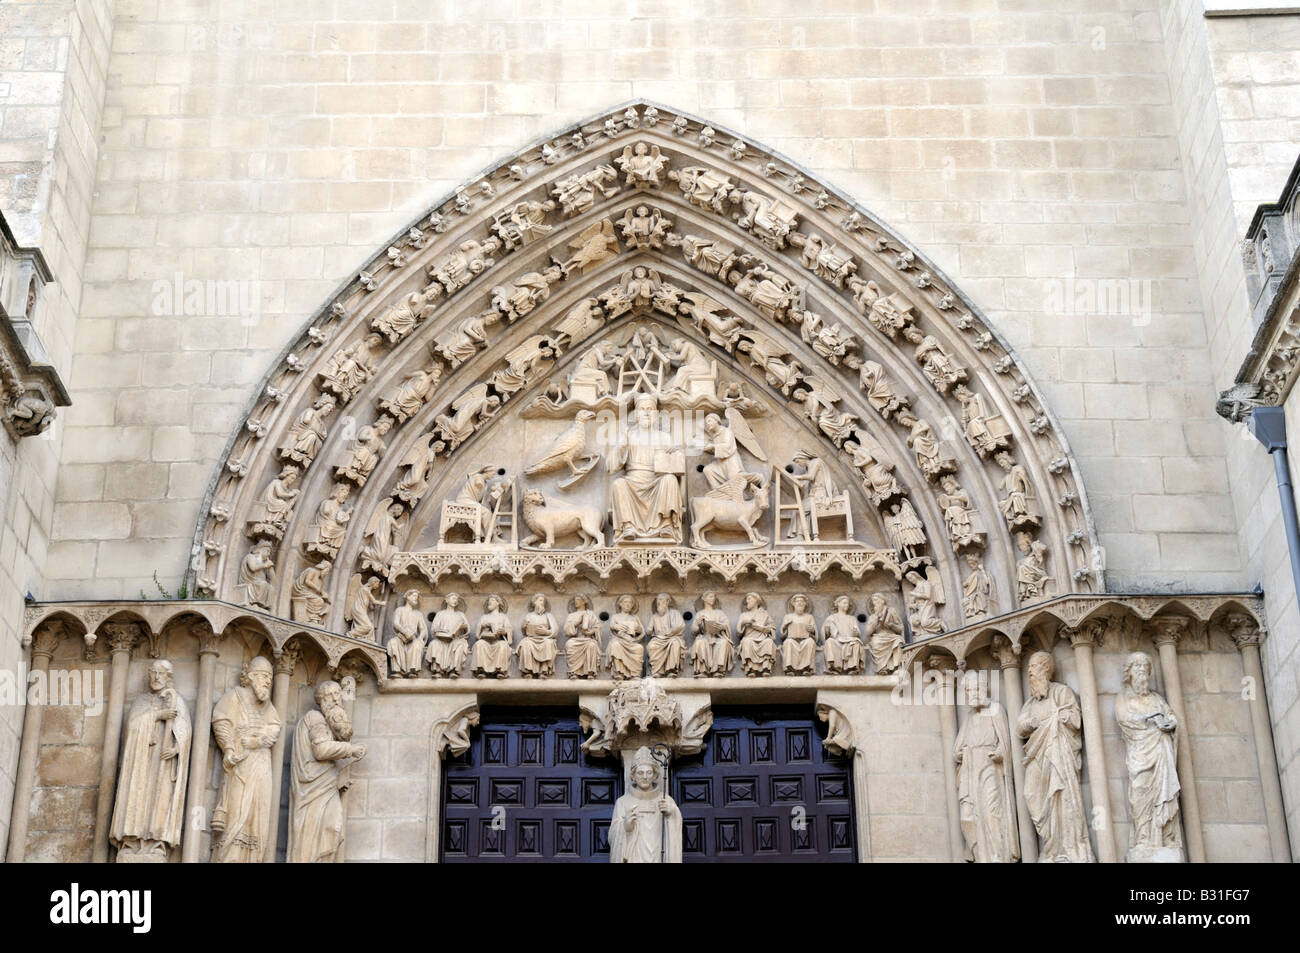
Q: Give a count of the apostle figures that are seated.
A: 12